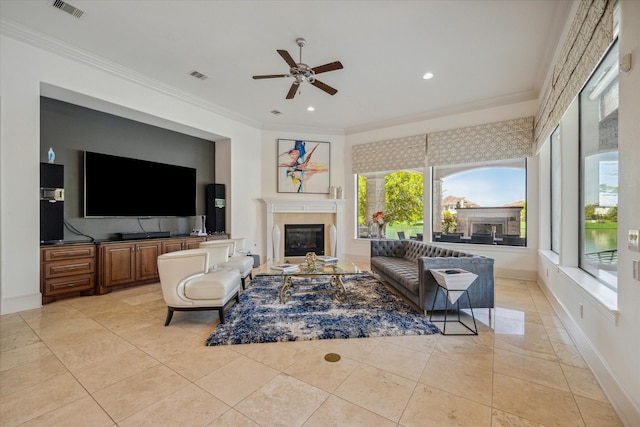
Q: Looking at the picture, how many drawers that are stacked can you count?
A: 3